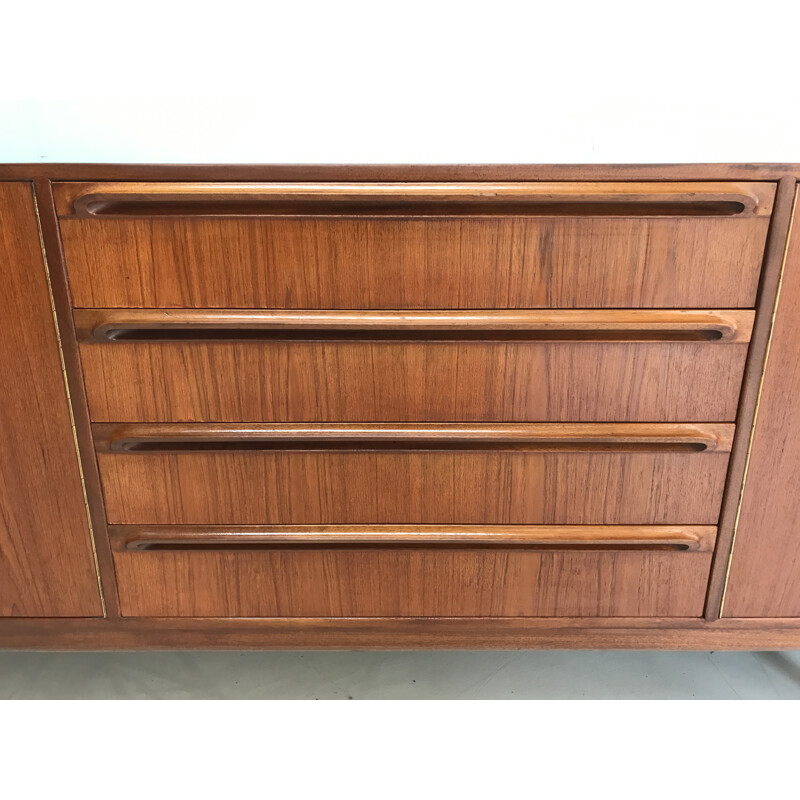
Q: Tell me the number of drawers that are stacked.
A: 4